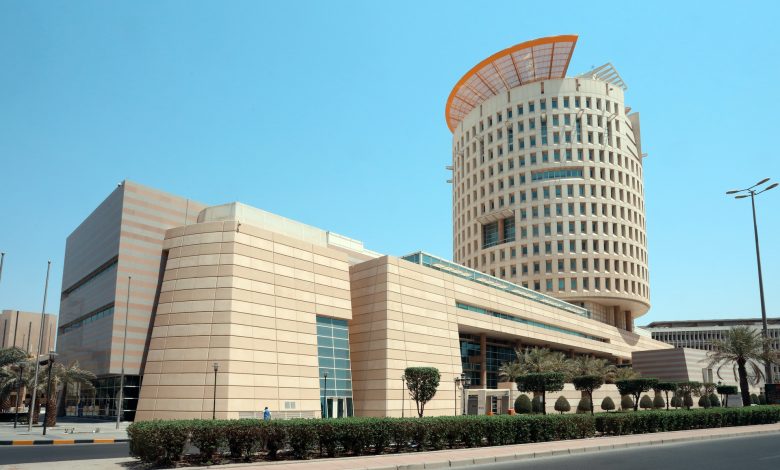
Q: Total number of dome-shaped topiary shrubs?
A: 14